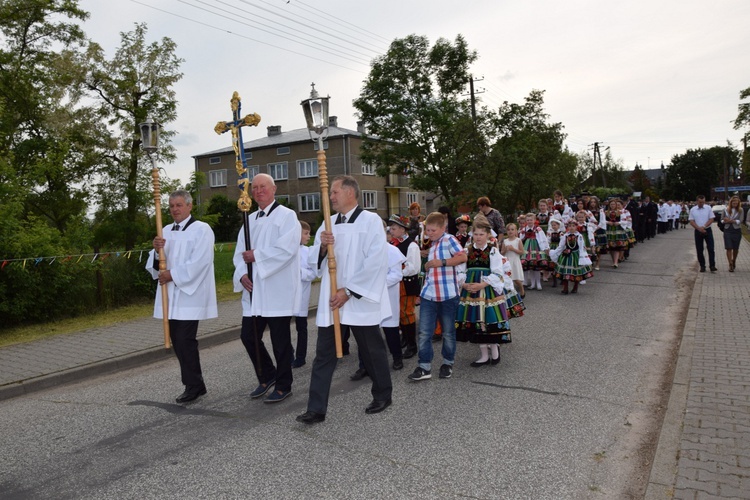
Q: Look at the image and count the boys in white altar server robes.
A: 2